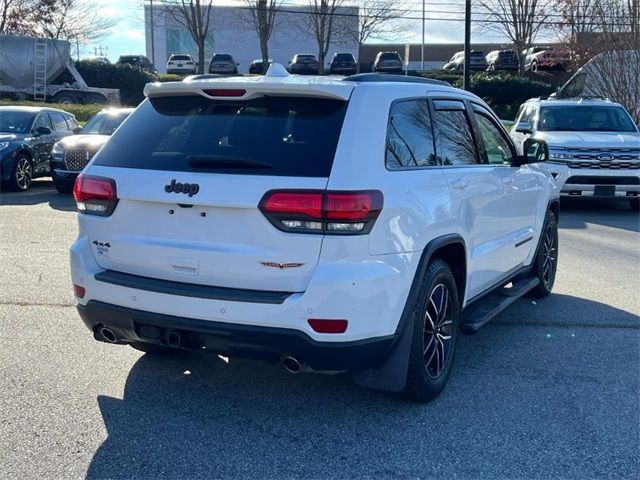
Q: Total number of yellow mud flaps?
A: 0